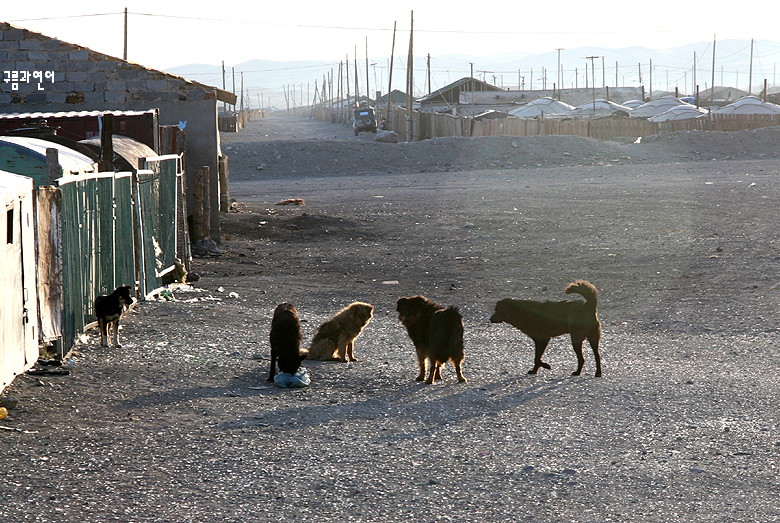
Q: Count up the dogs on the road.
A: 5